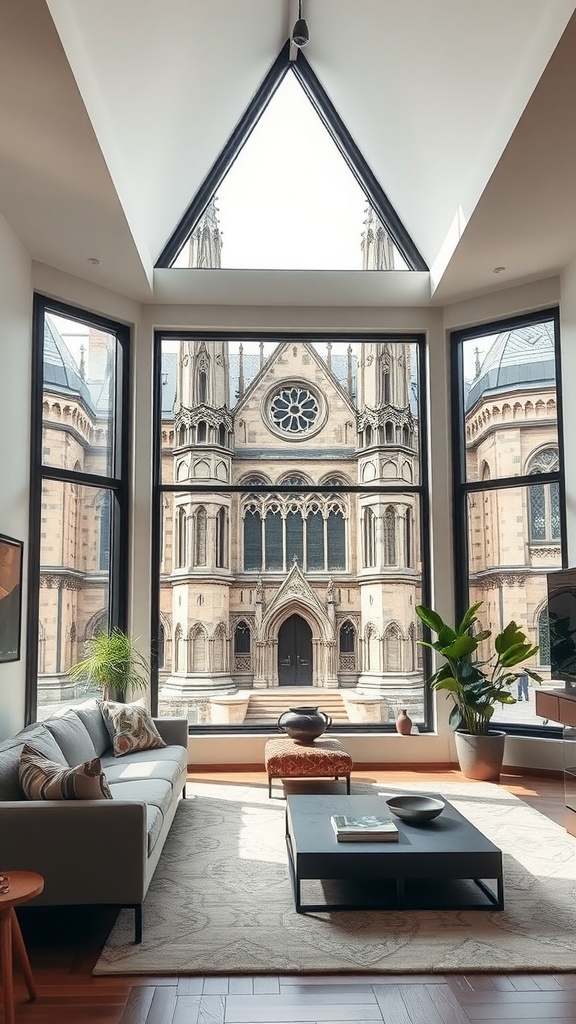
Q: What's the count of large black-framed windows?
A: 4